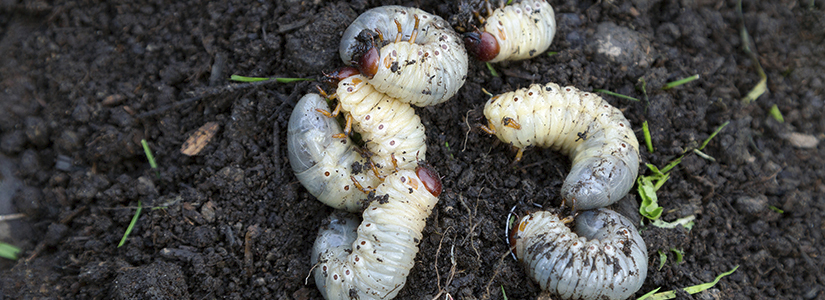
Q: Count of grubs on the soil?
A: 6